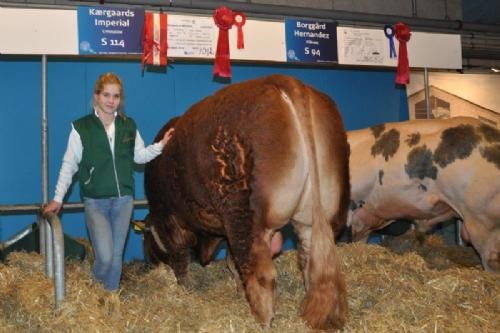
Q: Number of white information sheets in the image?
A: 2